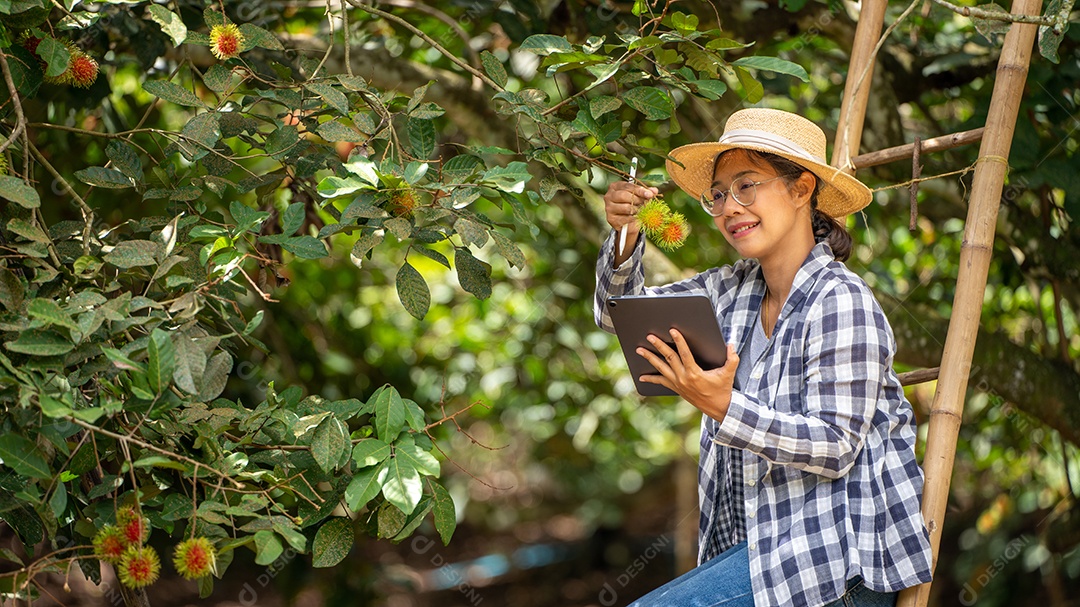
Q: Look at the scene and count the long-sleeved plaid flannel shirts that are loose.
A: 1